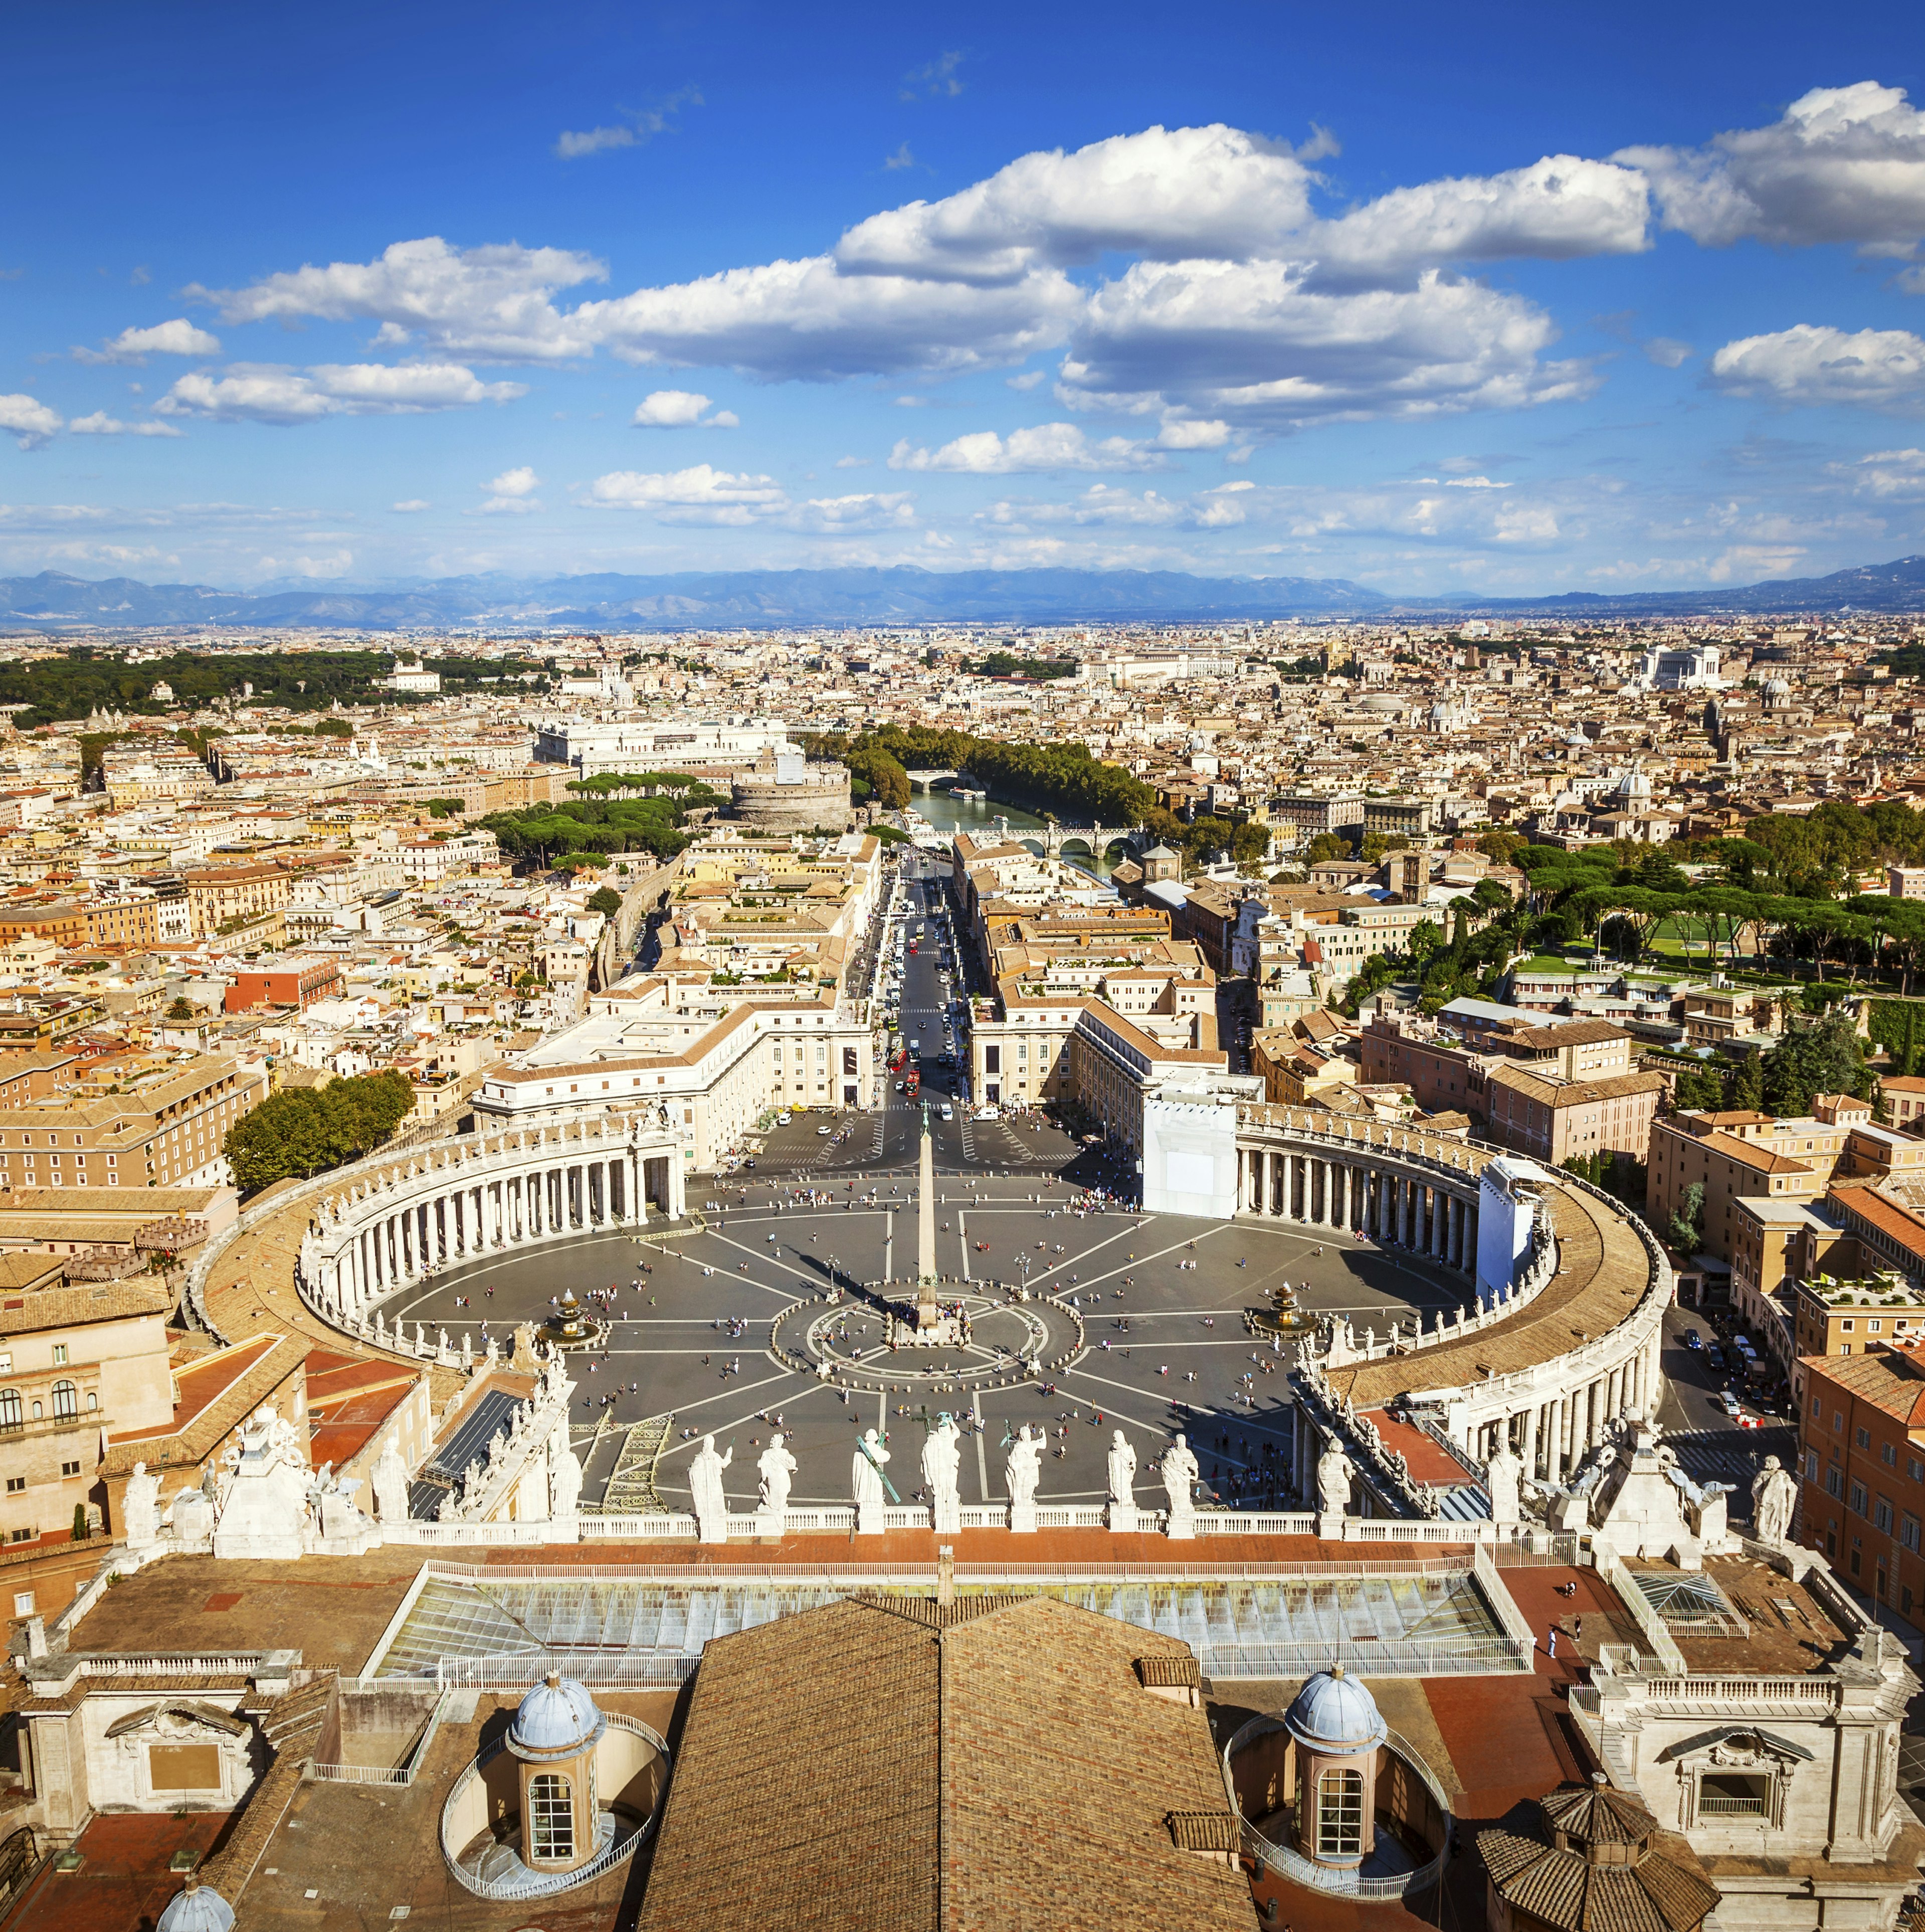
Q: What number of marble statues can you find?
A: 13